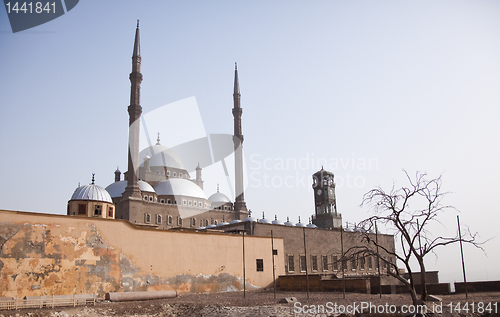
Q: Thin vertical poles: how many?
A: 7